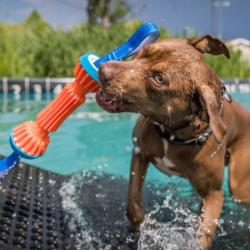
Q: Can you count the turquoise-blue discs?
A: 2